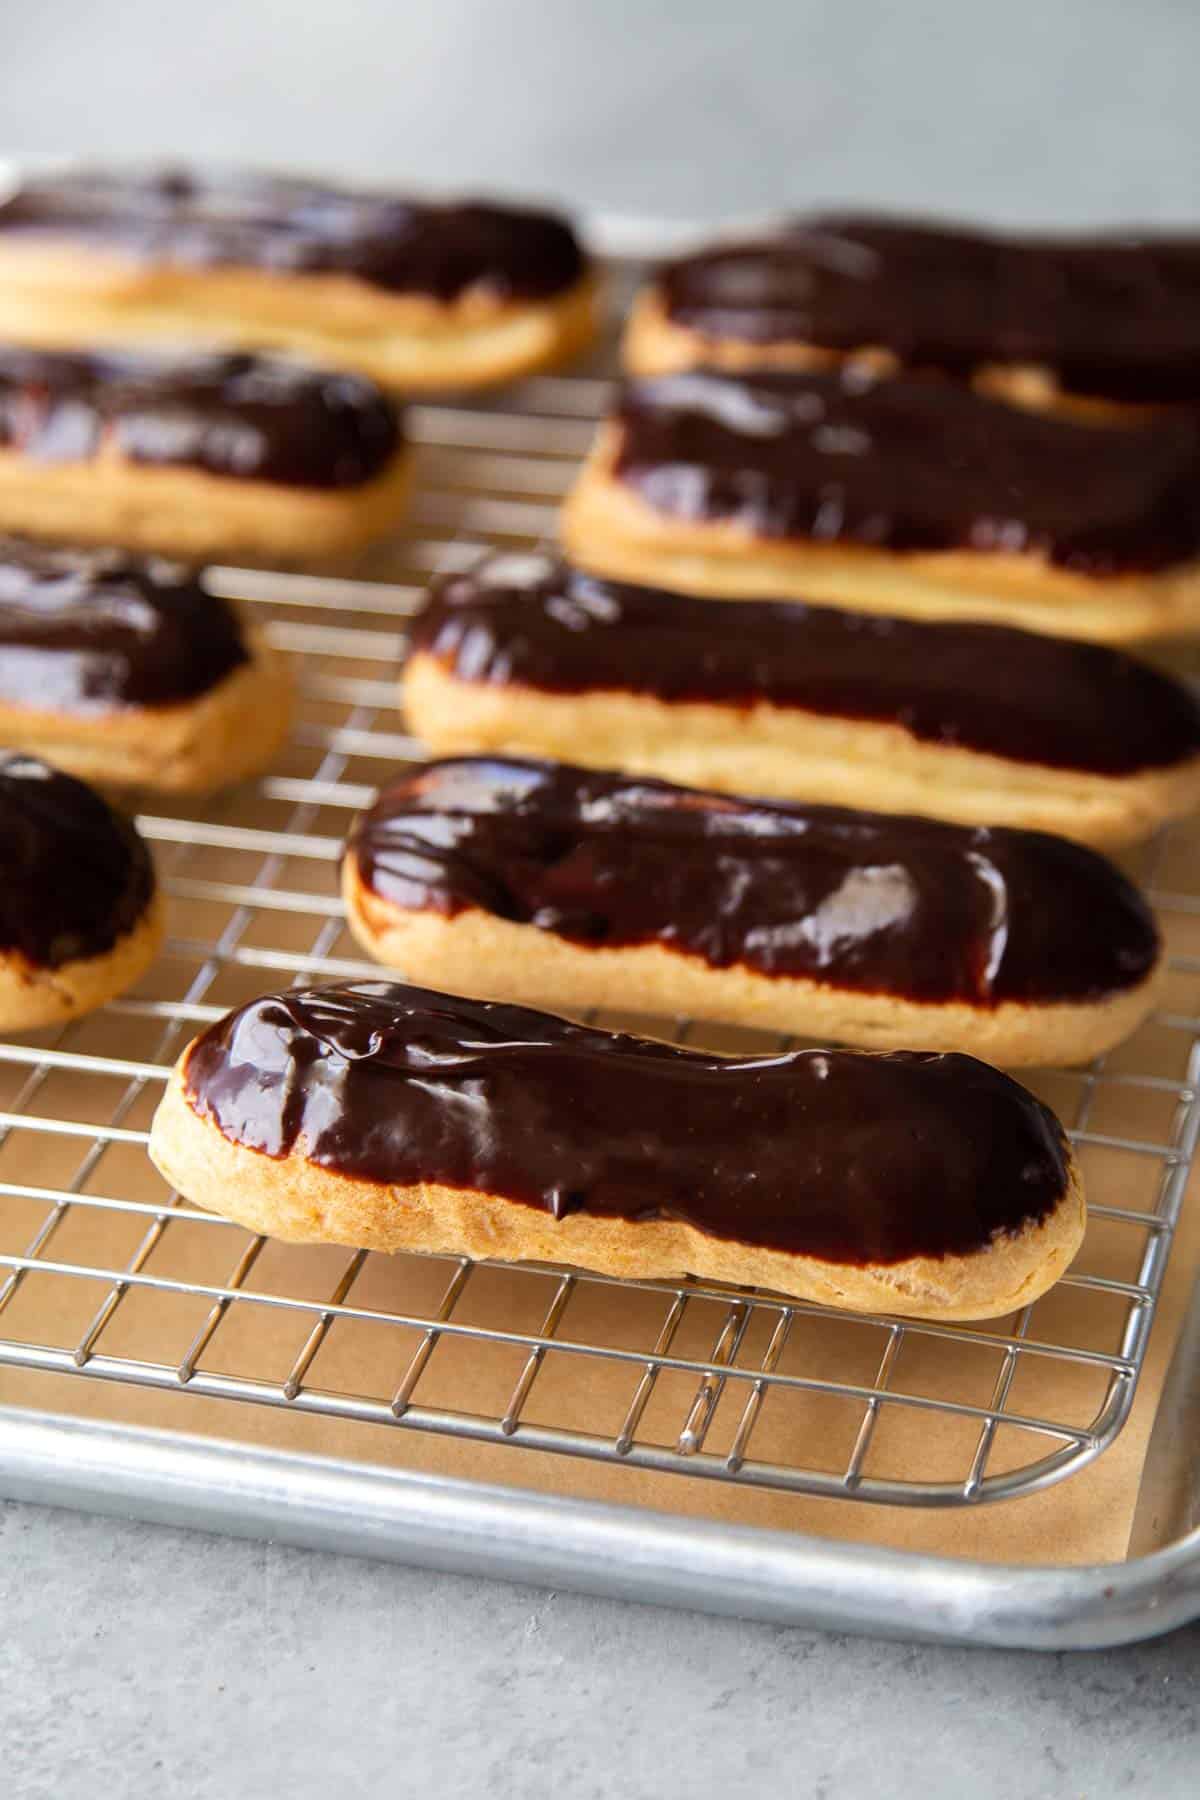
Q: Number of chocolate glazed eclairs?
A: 9